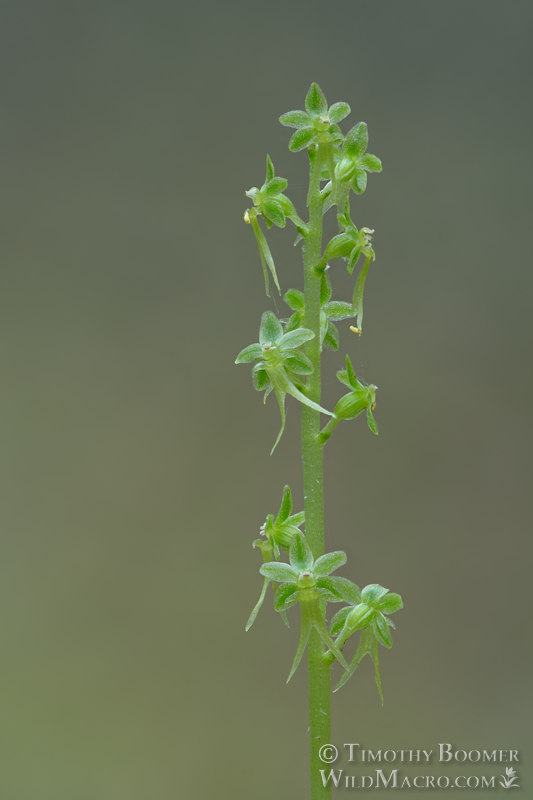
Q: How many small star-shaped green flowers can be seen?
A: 10